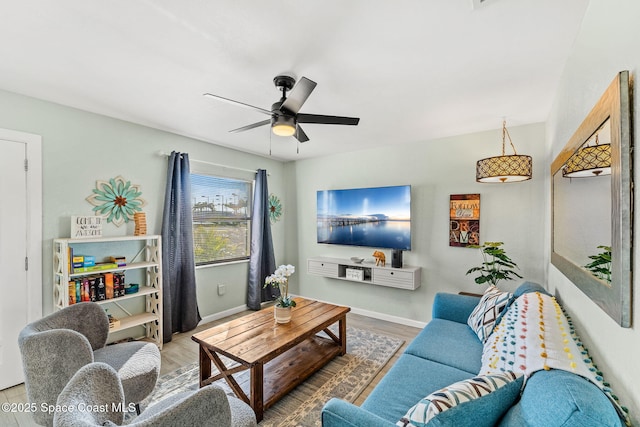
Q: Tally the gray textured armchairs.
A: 2